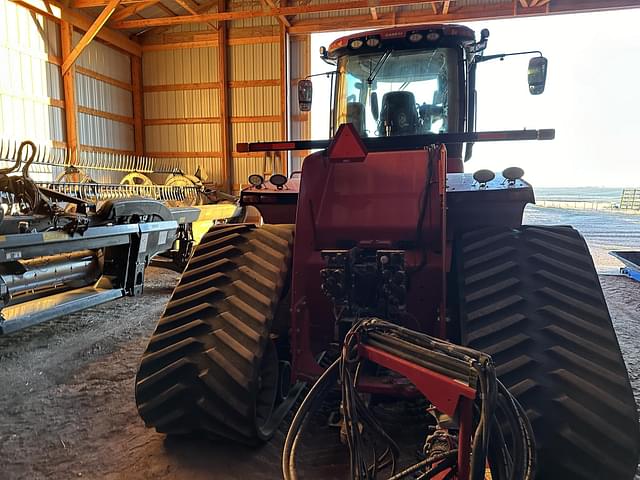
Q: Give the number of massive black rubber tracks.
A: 2